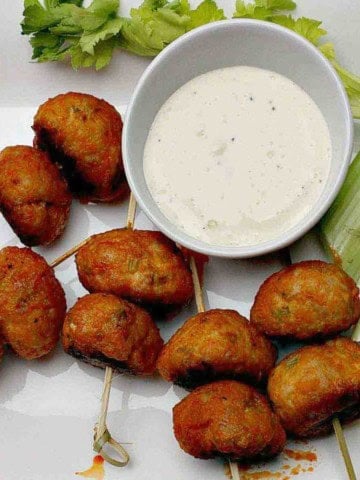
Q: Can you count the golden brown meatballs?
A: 9